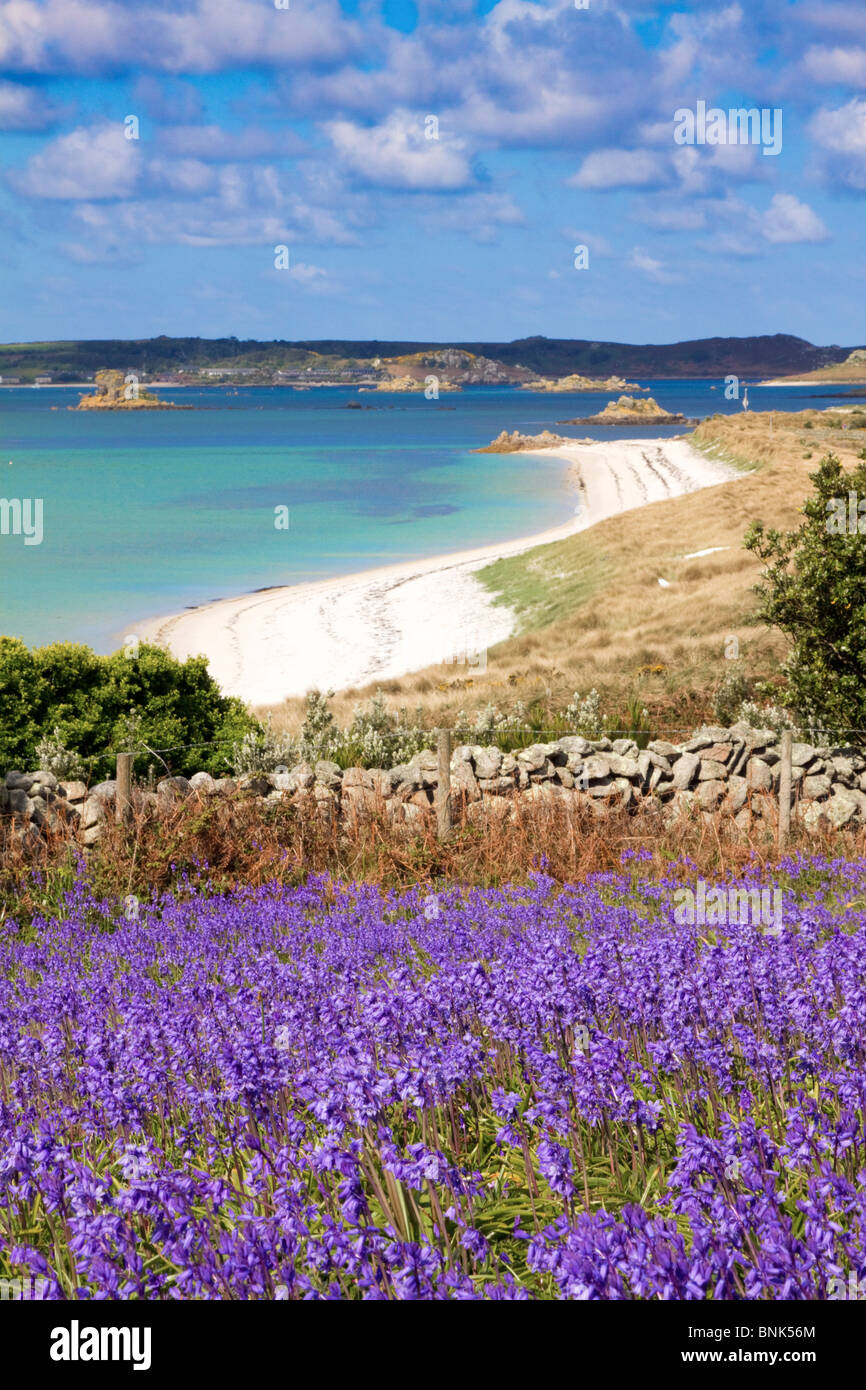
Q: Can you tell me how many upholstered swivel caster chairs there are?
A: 0